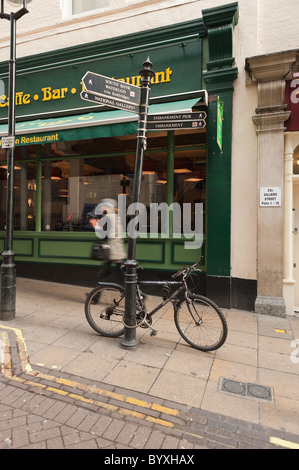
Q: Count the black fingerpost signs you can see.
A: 4